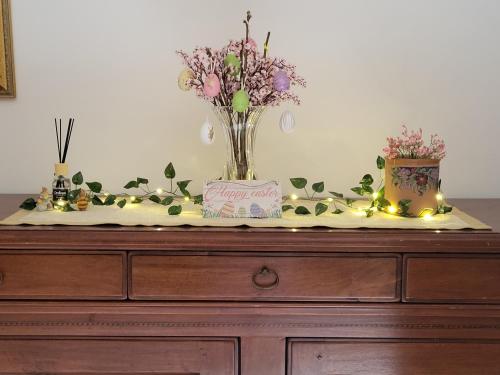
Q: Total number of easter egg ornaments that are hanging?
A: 8